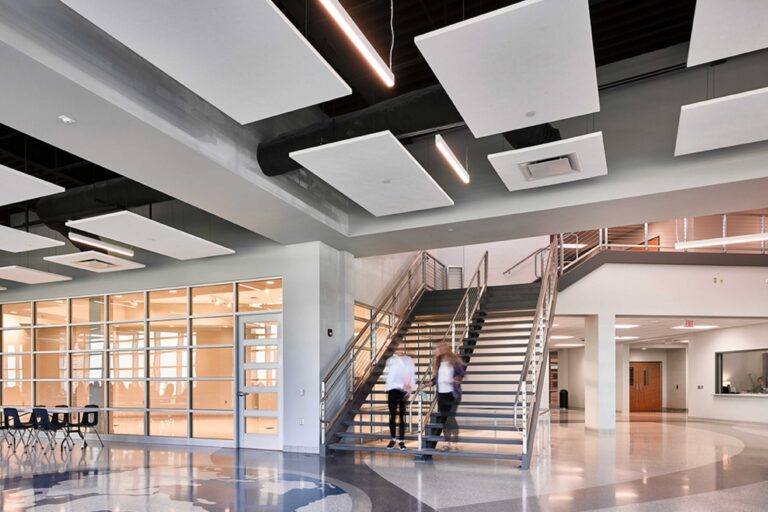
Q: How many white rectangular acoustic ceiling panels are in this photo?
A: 11